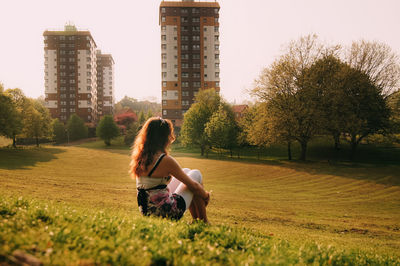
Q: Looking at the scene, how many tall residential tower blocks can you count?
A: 3